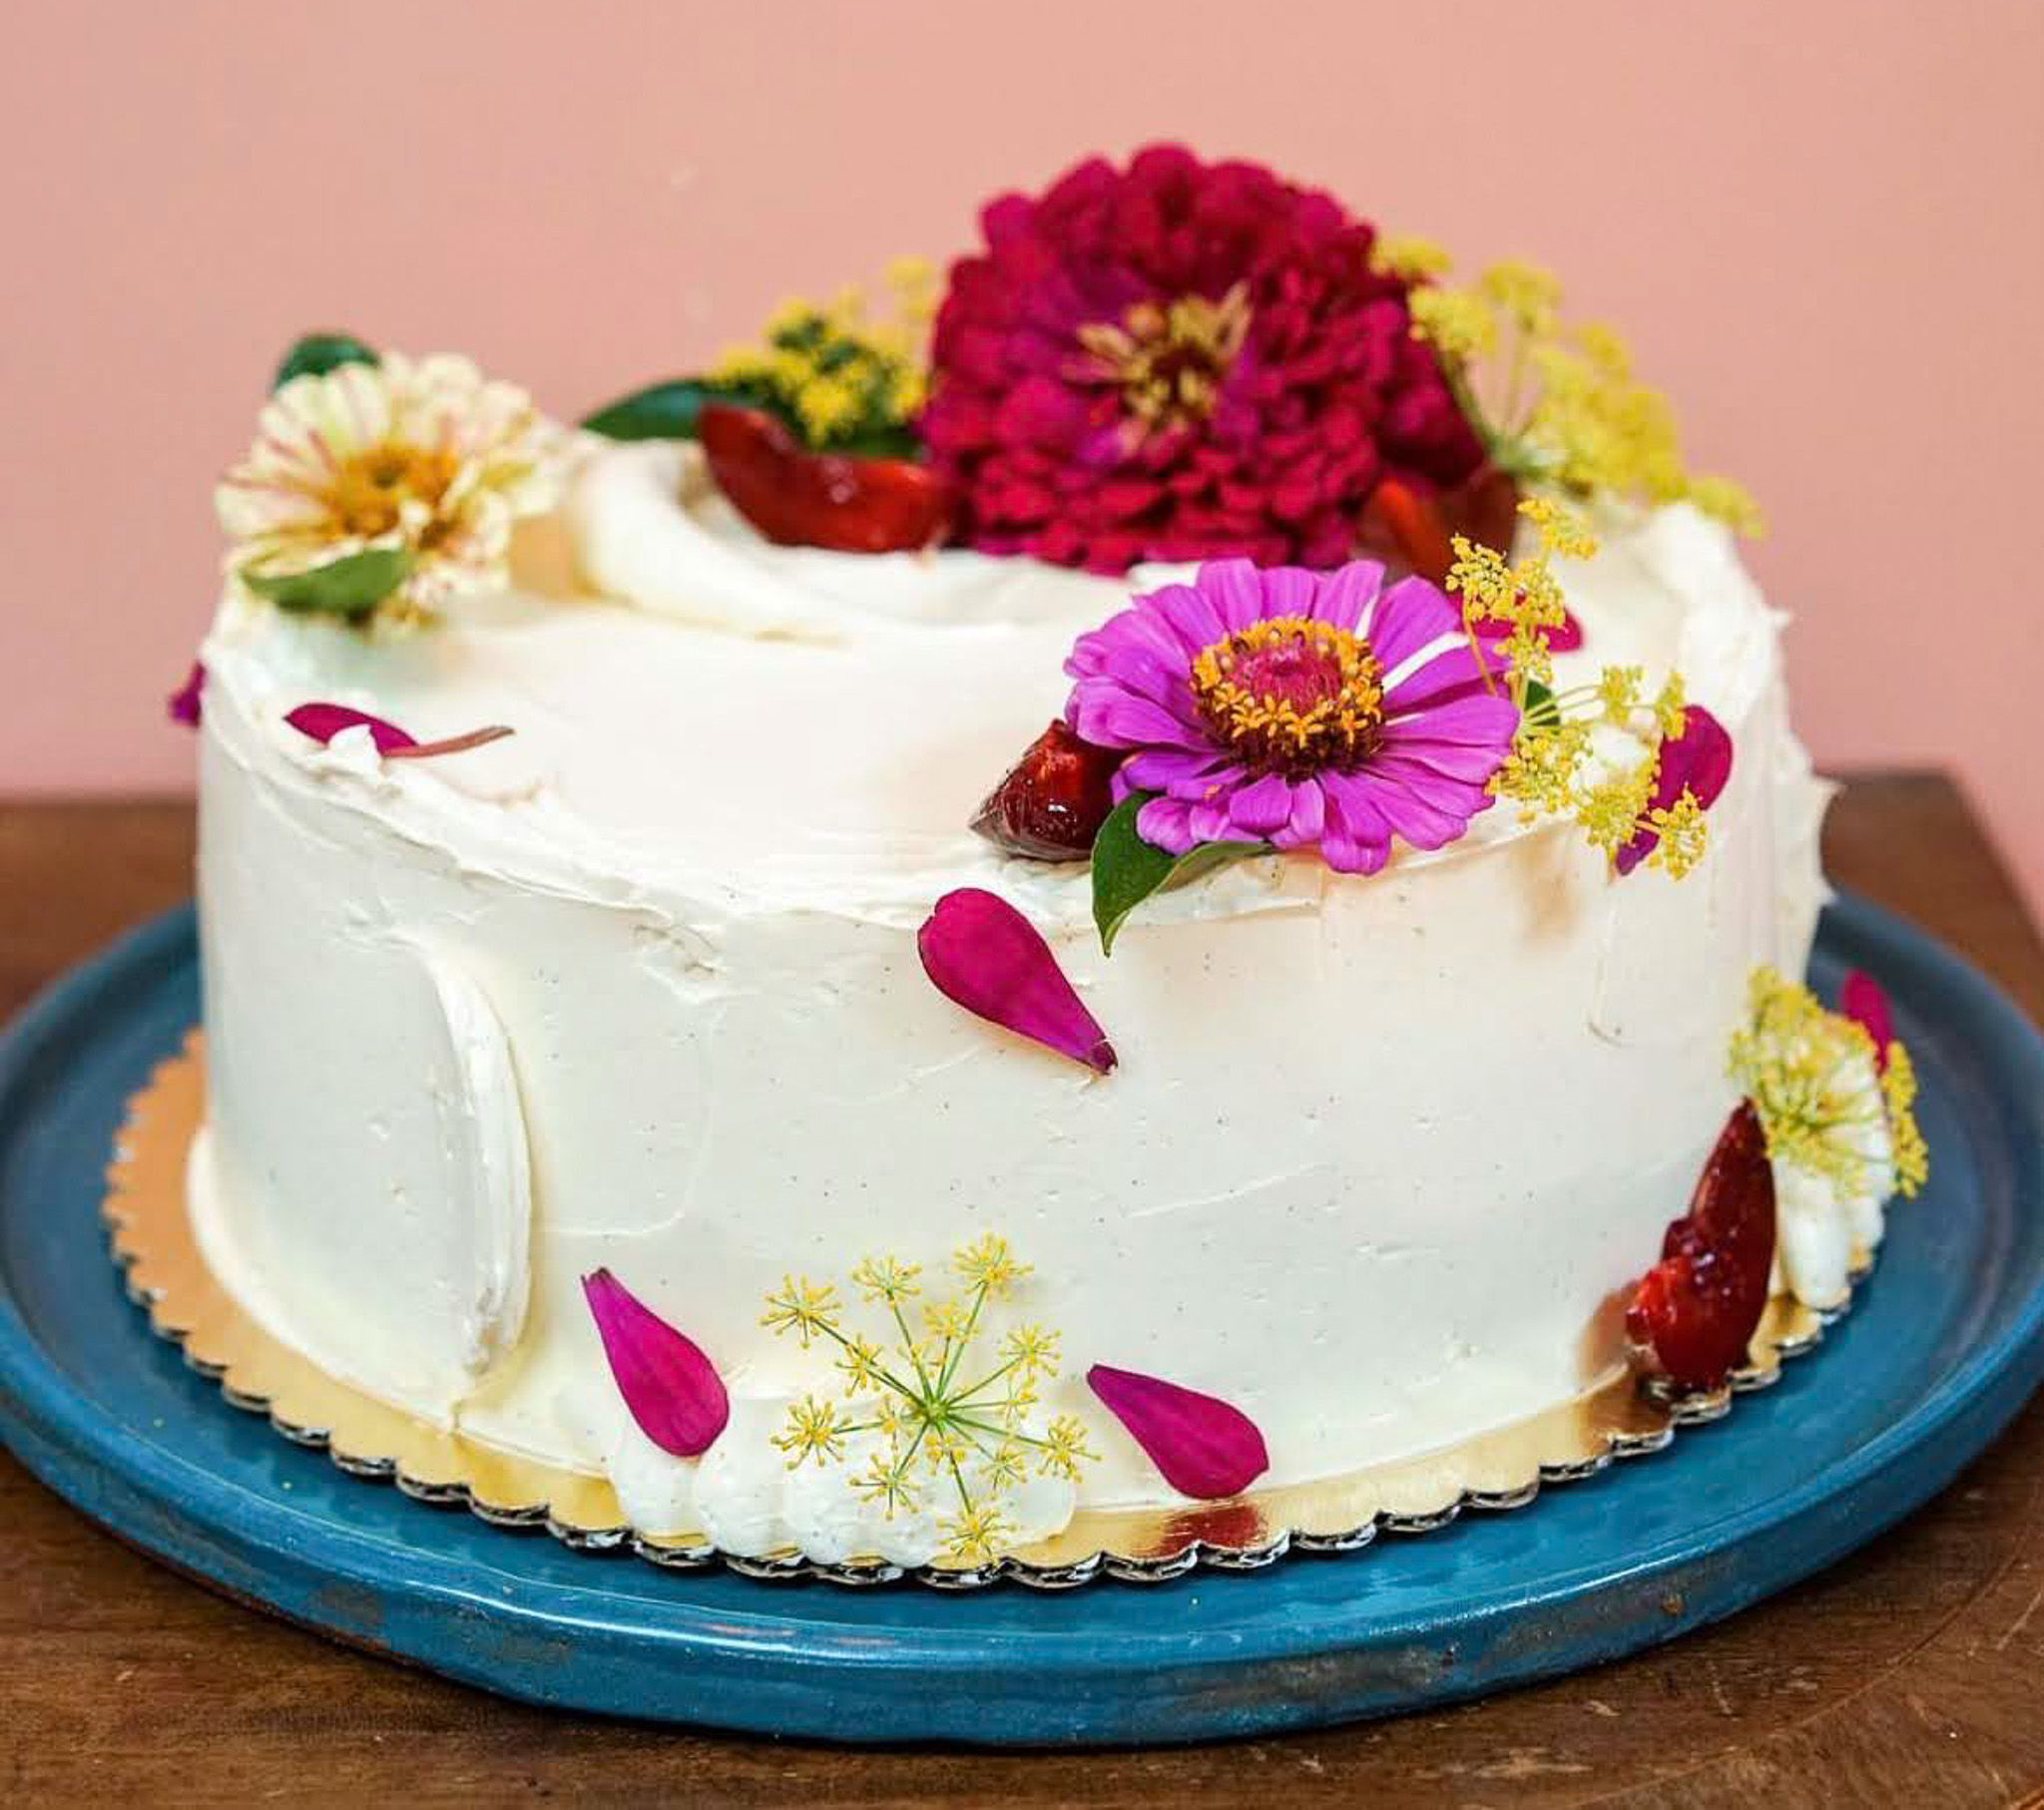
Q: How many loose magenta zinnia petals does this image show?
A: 8